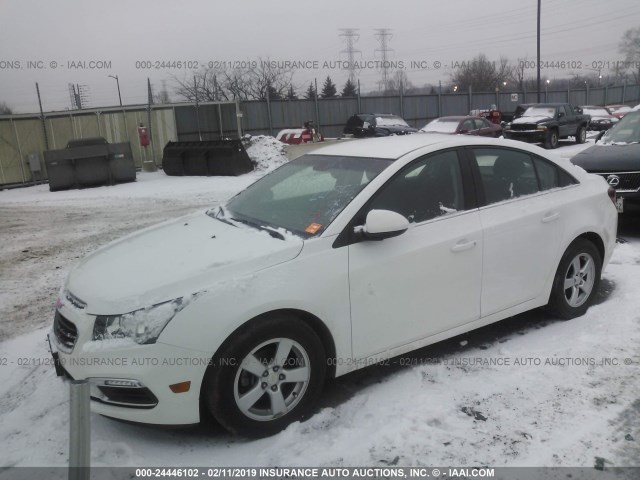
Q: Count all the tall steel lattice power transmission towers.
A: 2